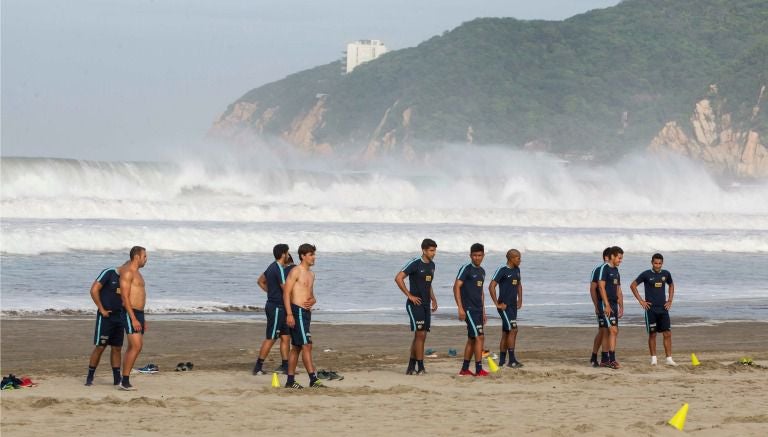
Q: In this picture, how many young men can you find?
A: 11